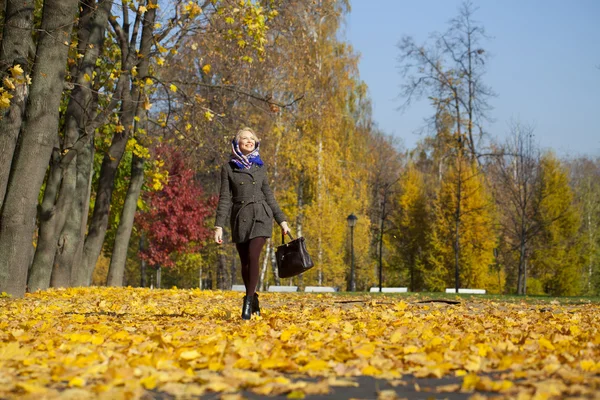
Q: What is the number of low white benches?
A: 5